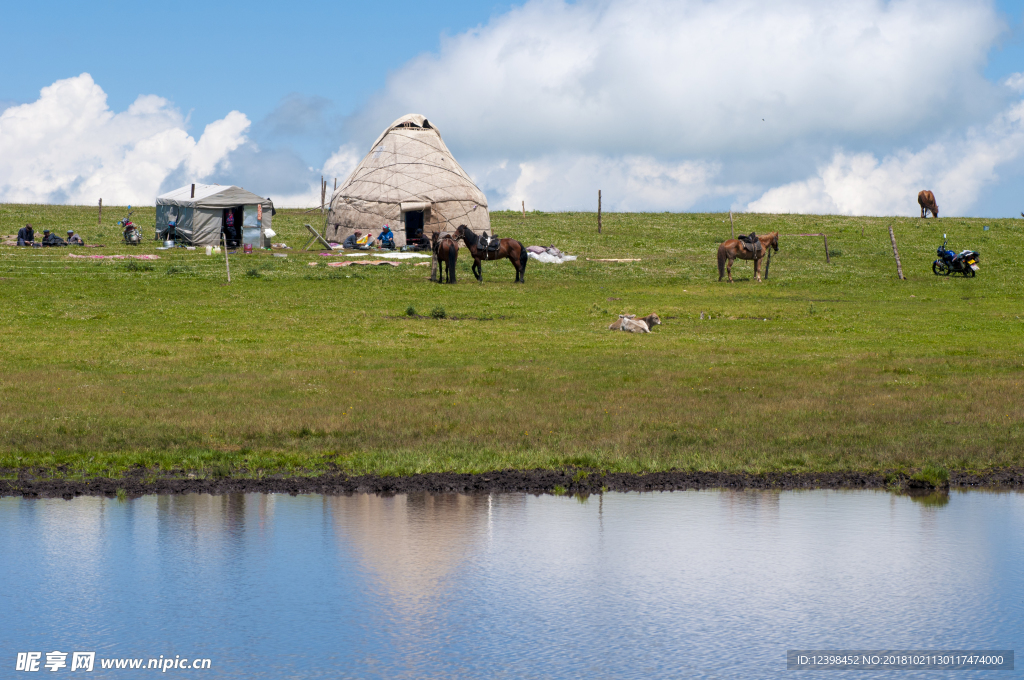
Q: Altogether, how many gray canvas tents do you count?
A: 1